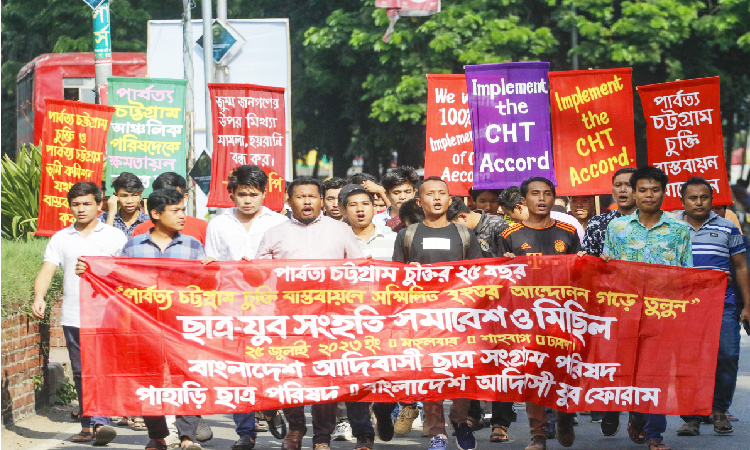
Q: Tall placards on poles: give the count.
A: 7